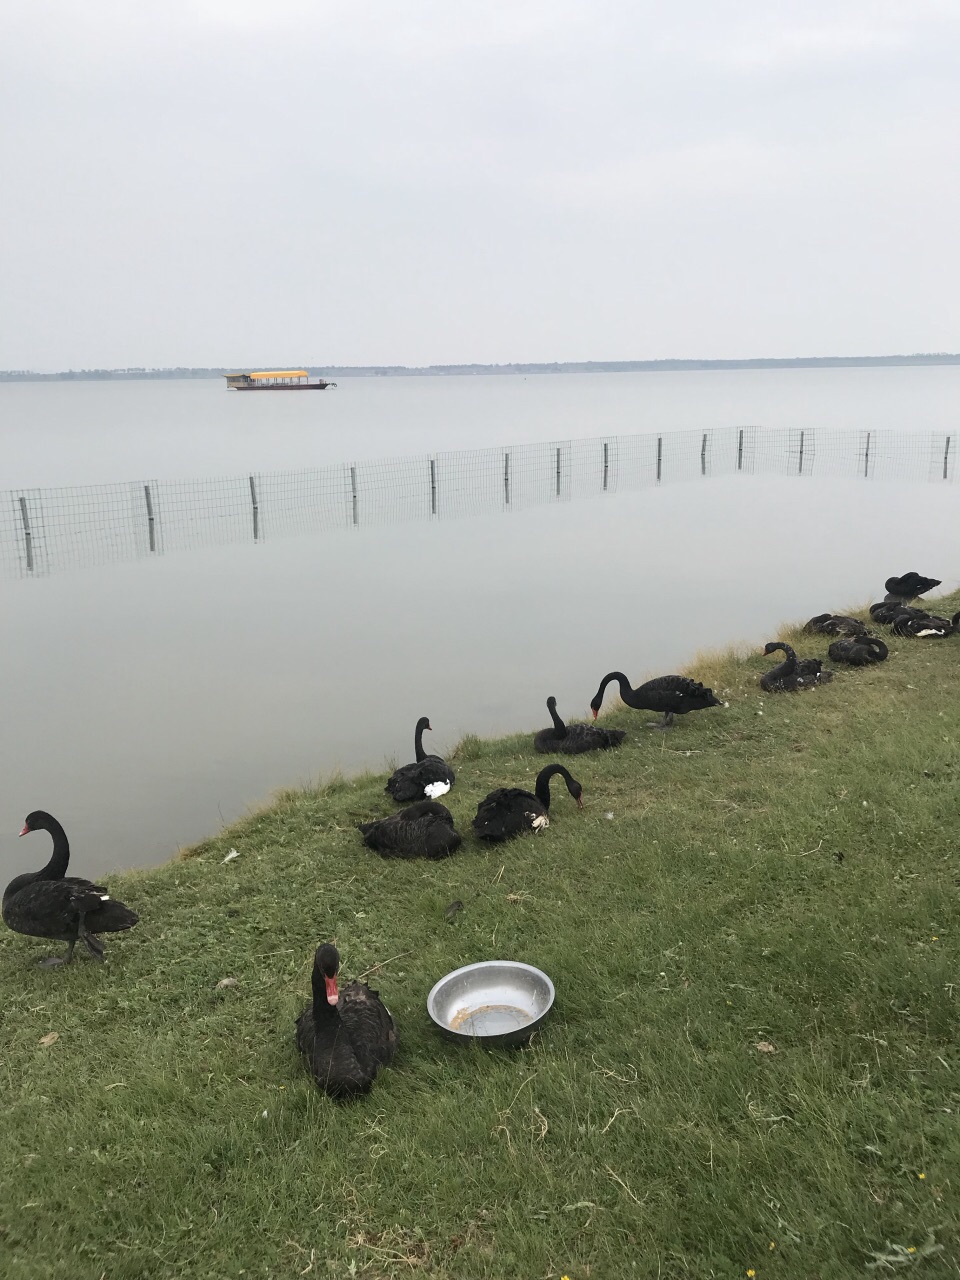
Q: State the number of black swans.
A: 14